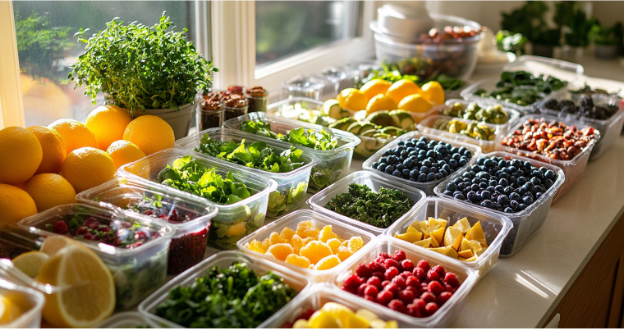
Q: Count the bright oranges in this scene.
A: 9